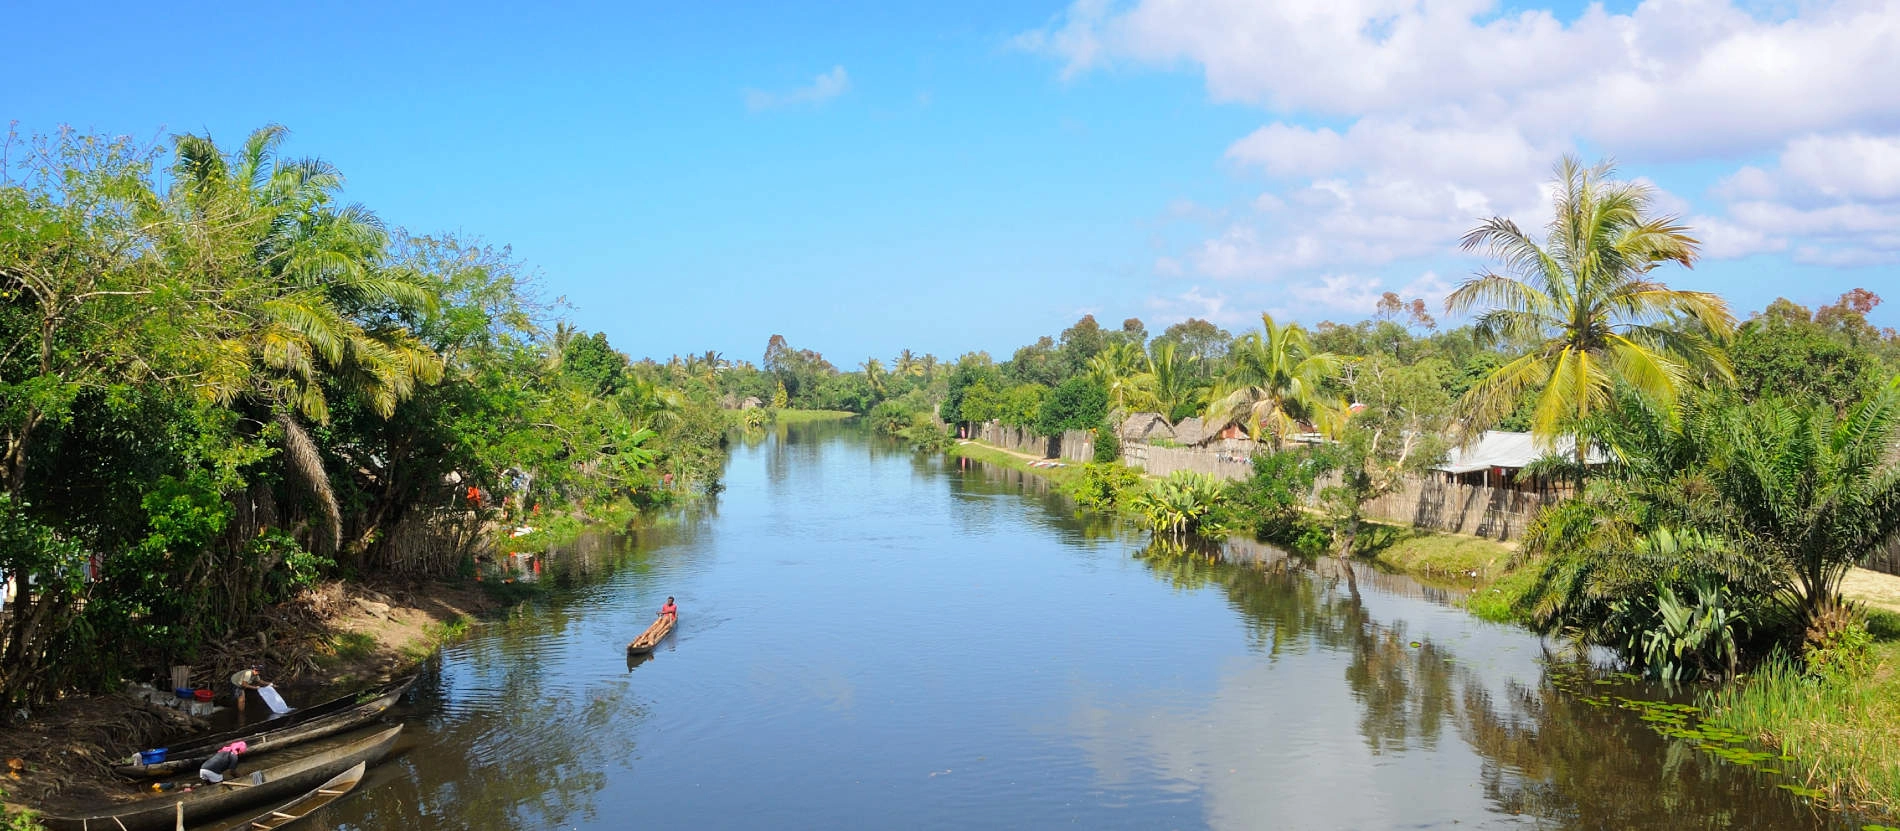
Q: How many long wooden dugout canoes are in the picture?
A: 5